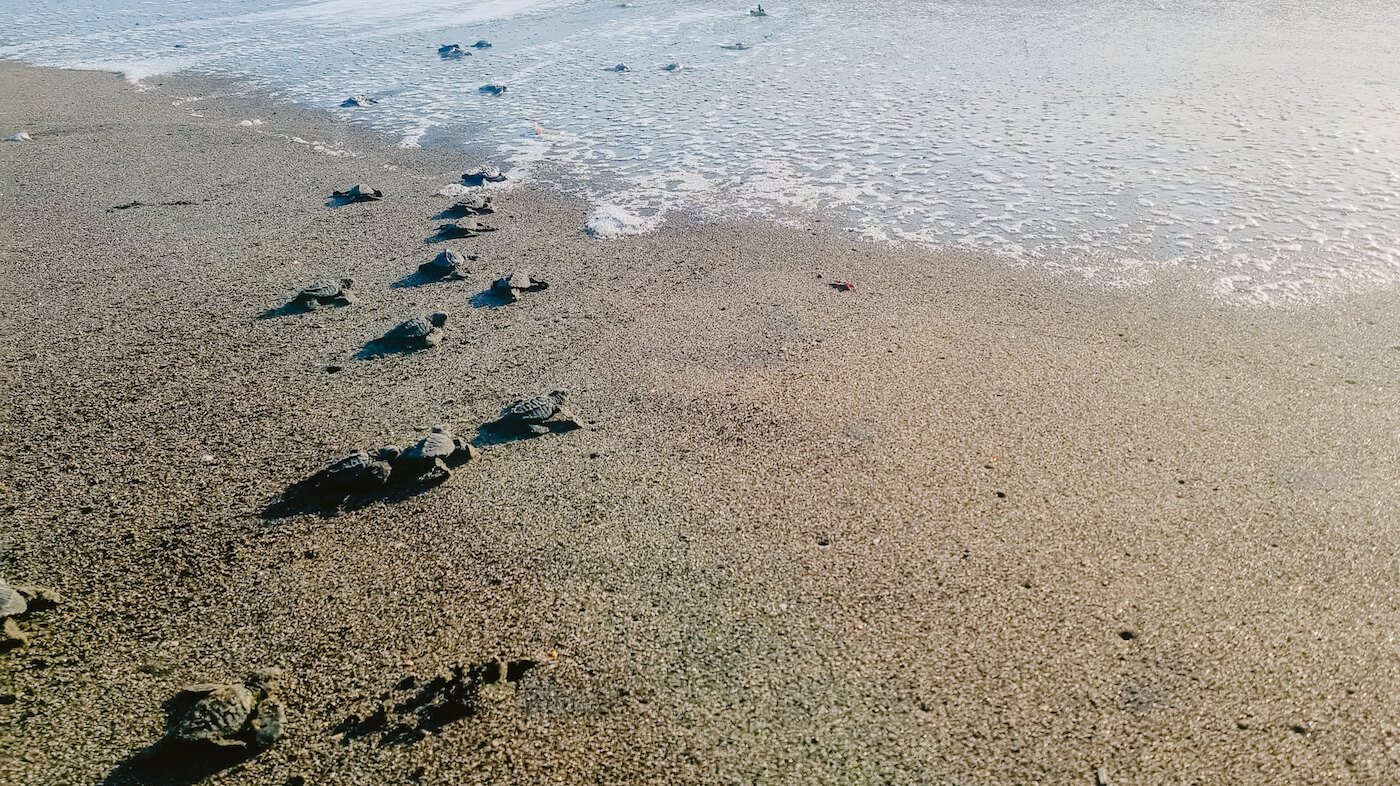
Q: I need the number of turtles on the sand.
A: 13